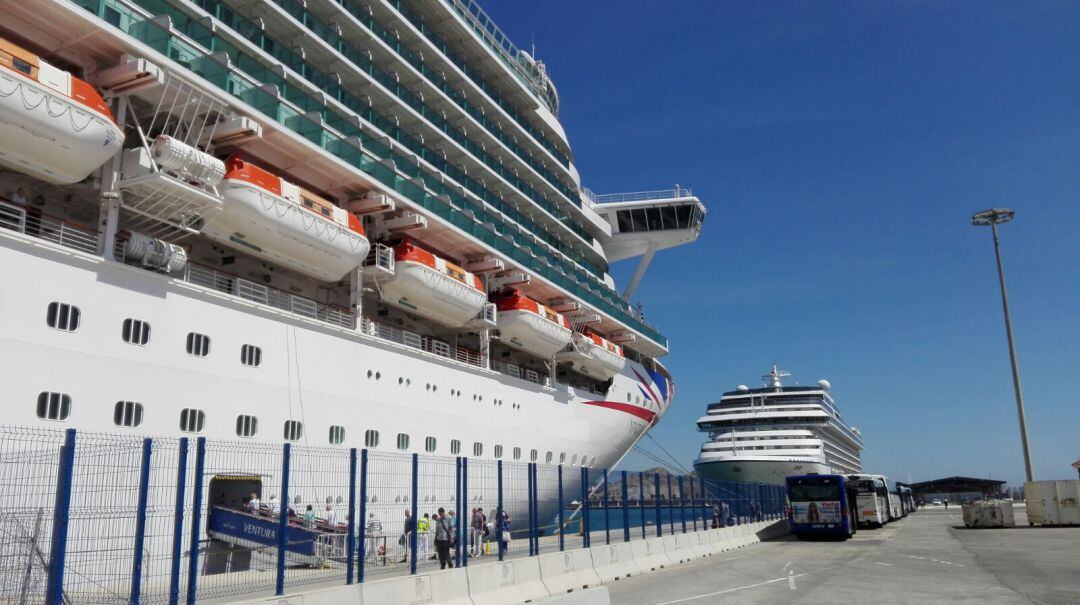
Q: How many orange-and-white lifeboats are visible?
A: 5